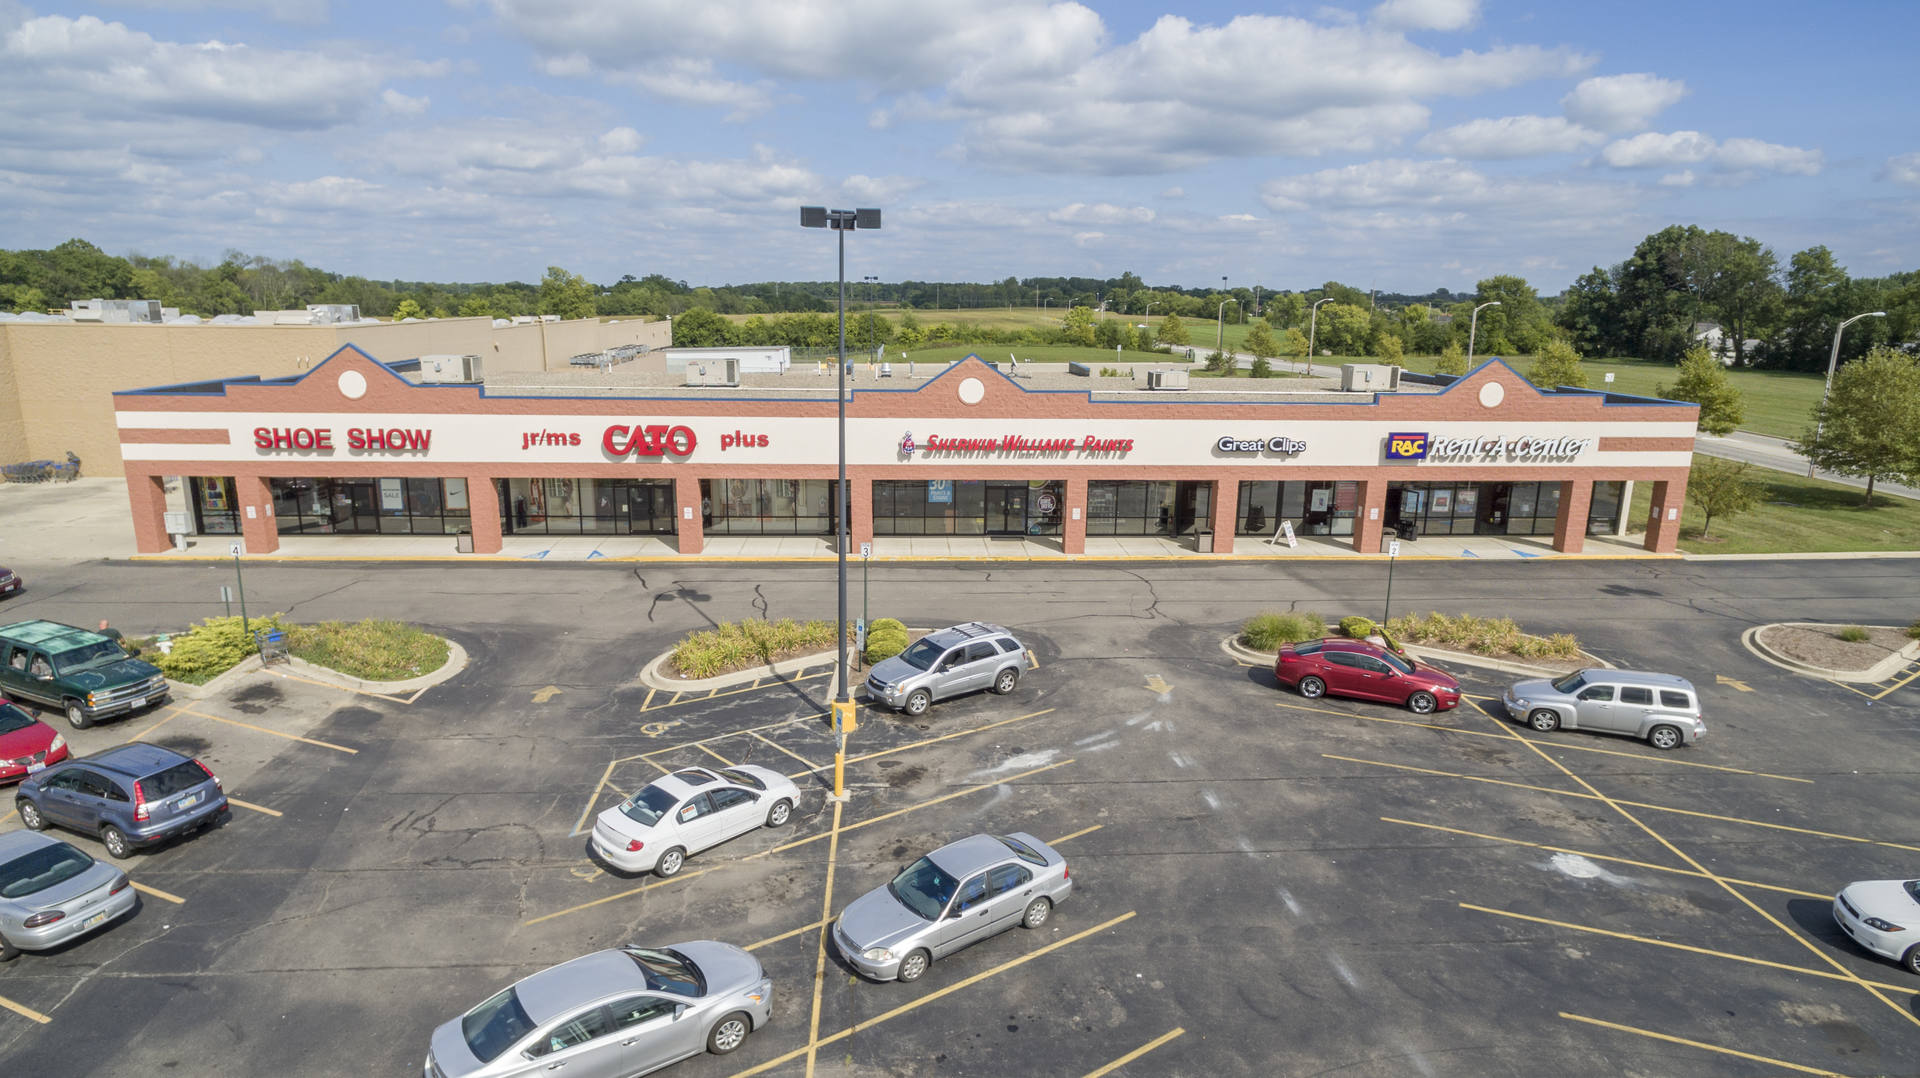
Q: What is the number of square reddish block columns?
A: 10